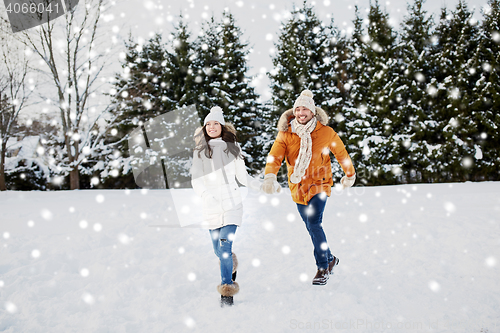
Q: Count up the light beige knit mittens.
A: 2